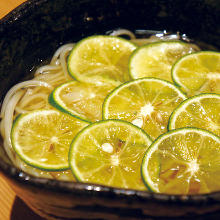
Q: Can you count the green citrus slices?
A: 9